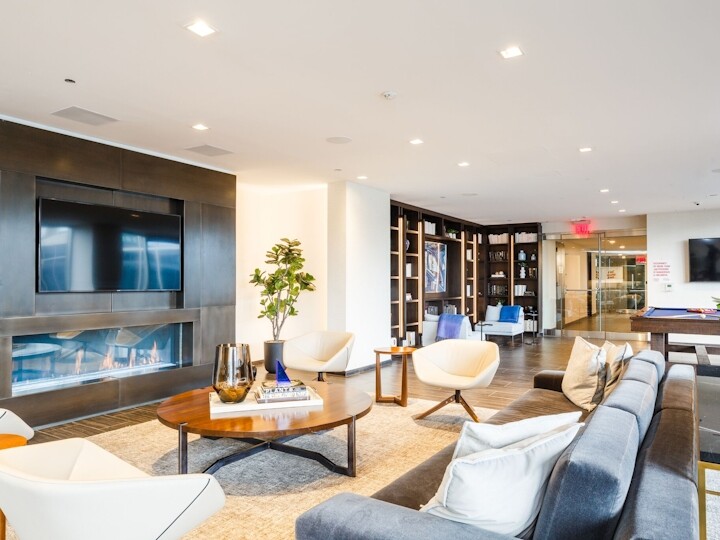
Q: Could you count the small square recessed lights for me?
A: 10